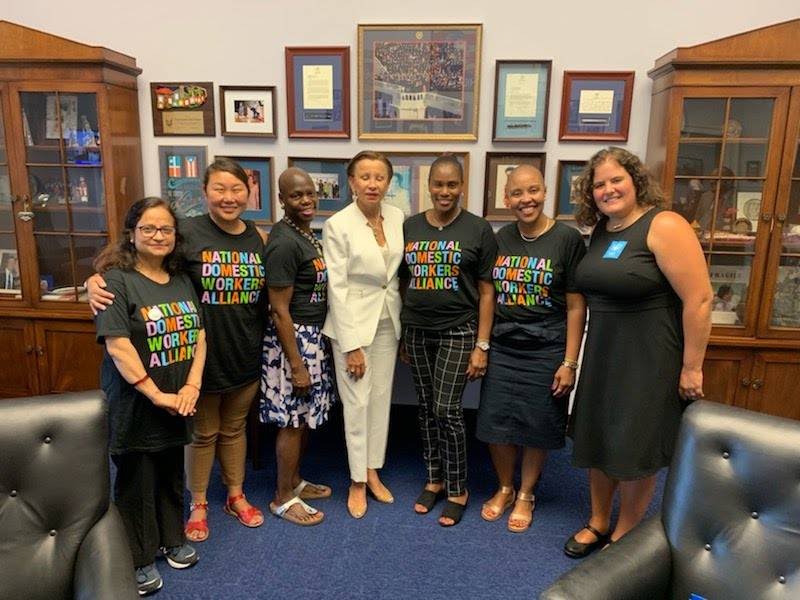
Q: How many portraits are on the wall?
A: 12